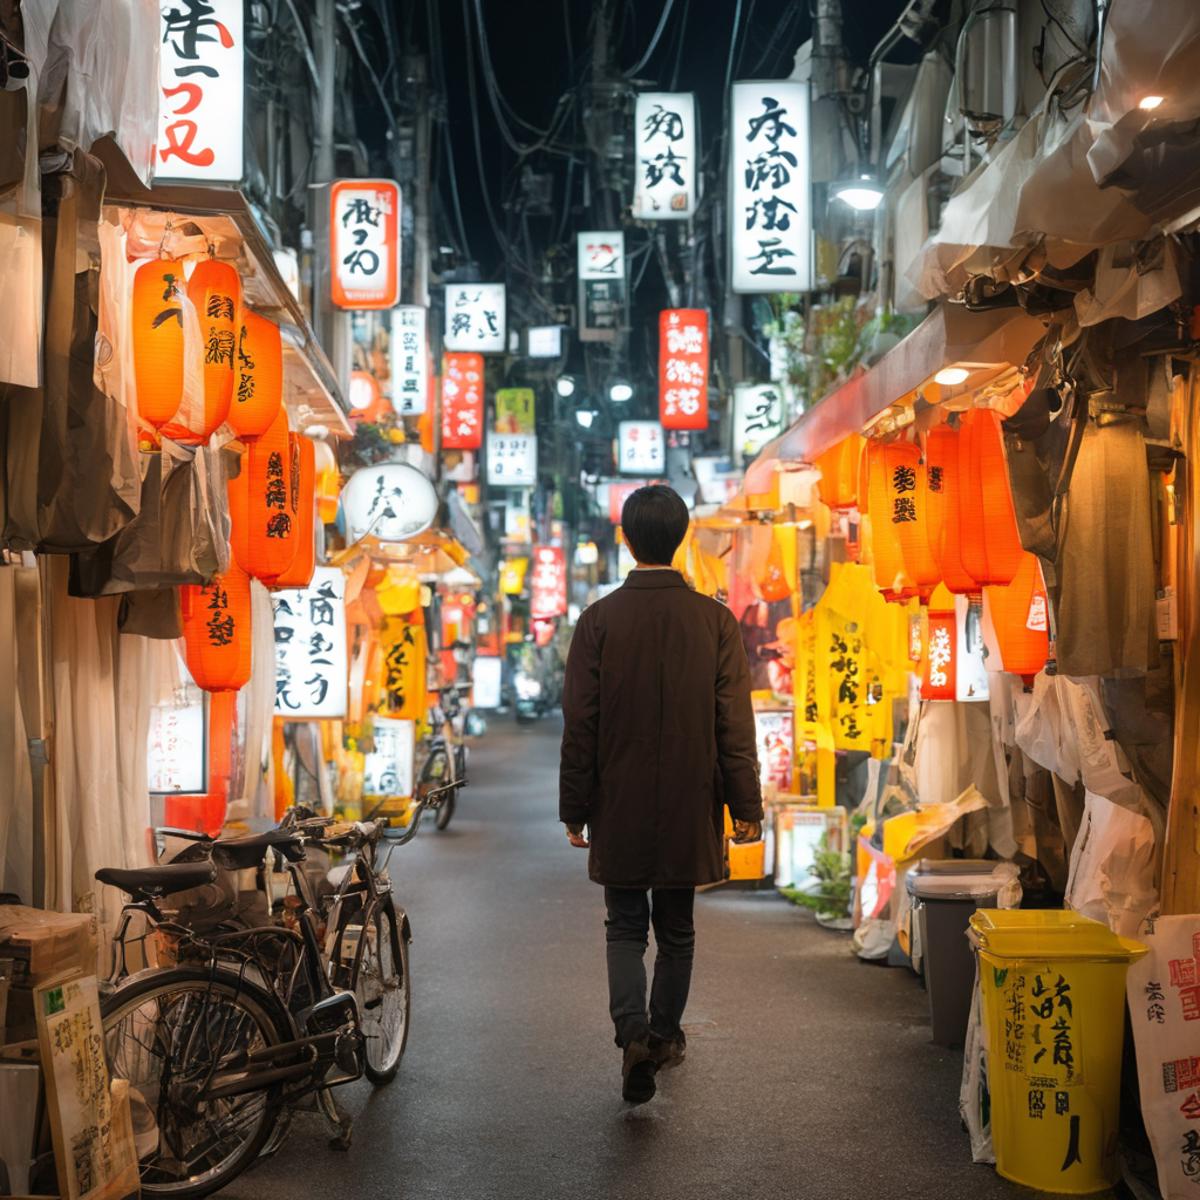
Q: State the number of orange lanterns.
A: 11